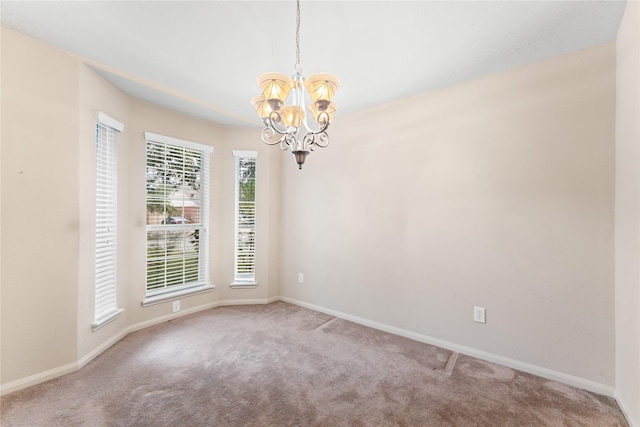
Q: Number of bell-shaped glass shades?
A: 5